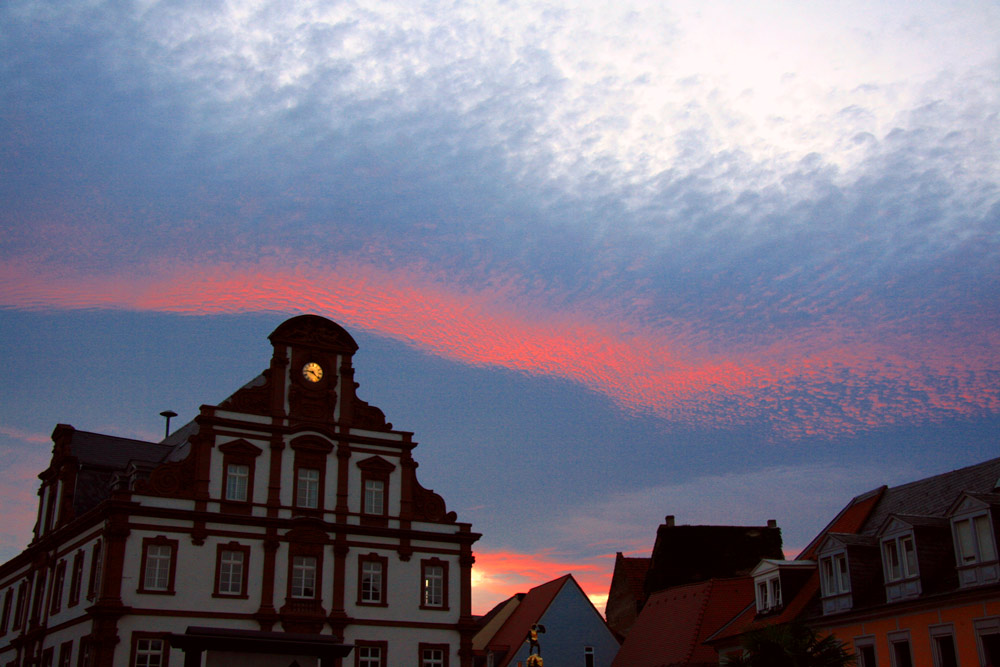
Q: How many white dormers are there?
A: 4